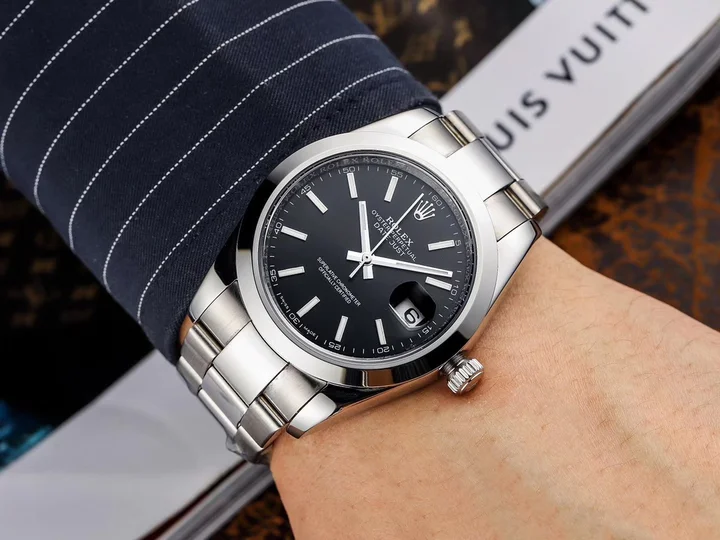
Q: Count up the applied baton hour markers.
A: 10